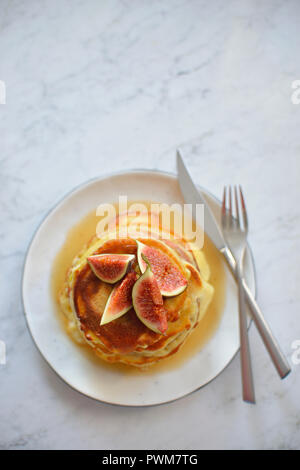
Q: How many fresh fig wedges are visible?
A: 4